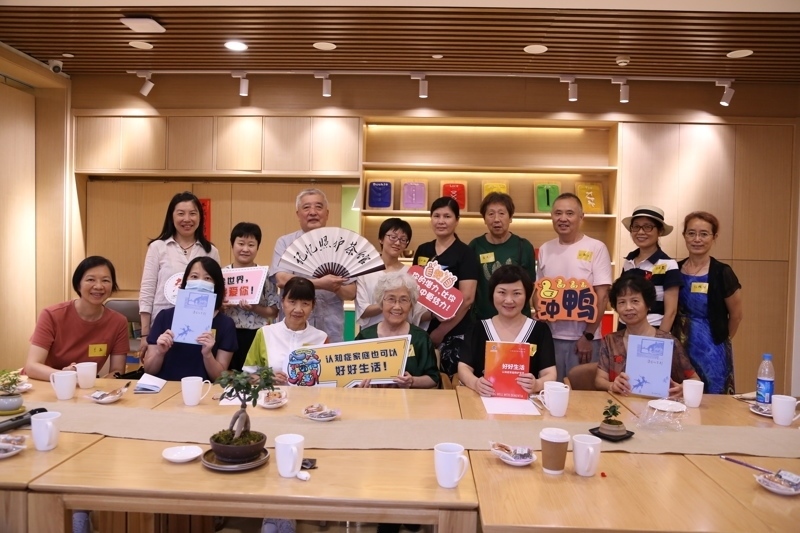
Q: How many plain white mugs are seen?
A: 11